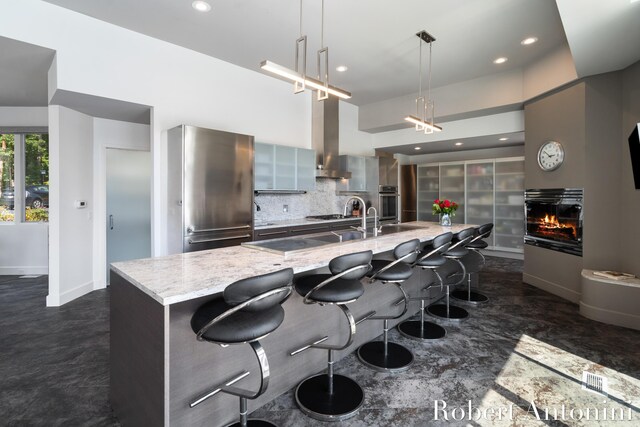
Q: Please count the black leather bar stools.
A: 6